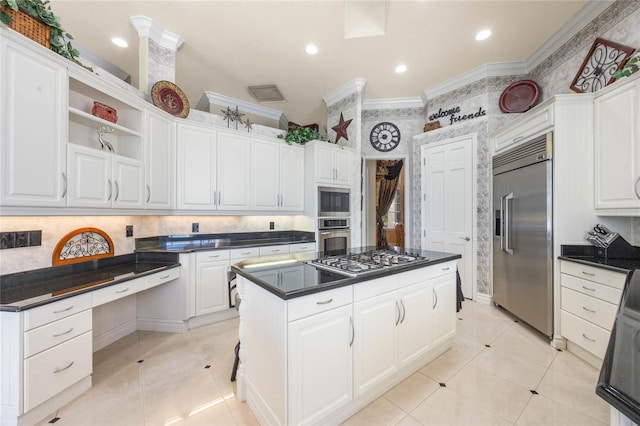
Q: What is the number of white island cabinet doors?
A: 4